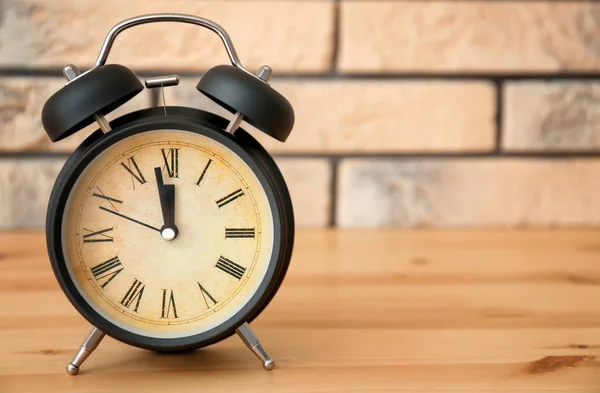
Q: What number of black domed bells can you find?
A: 2